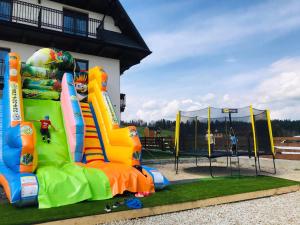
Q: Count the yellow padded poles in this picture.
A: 4